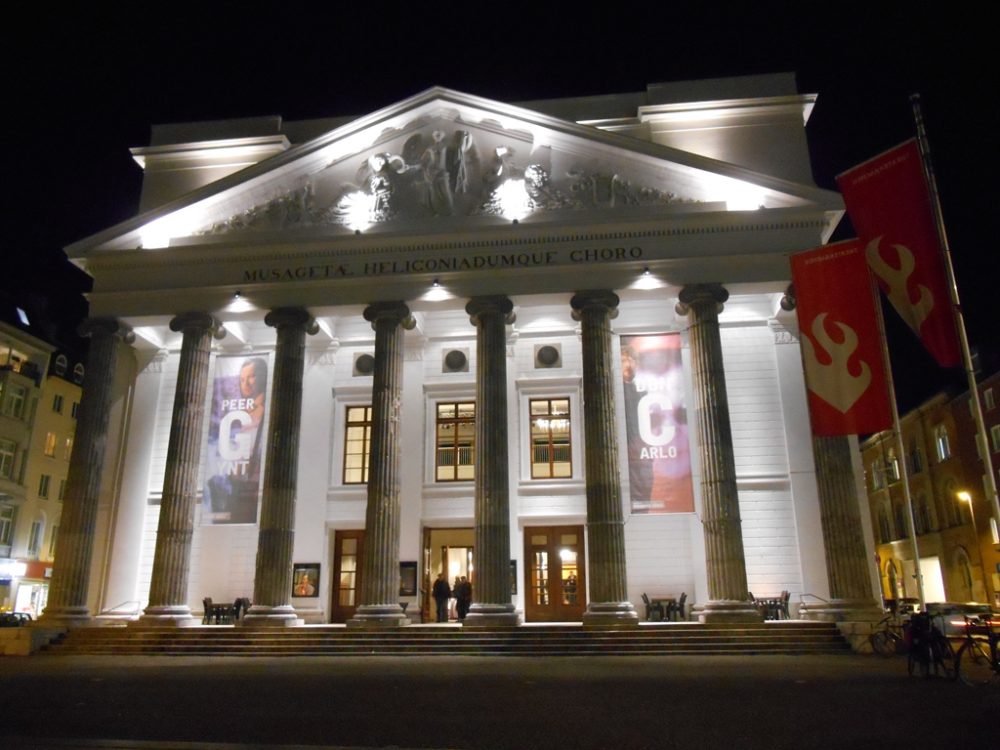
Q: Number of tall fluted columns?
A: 8